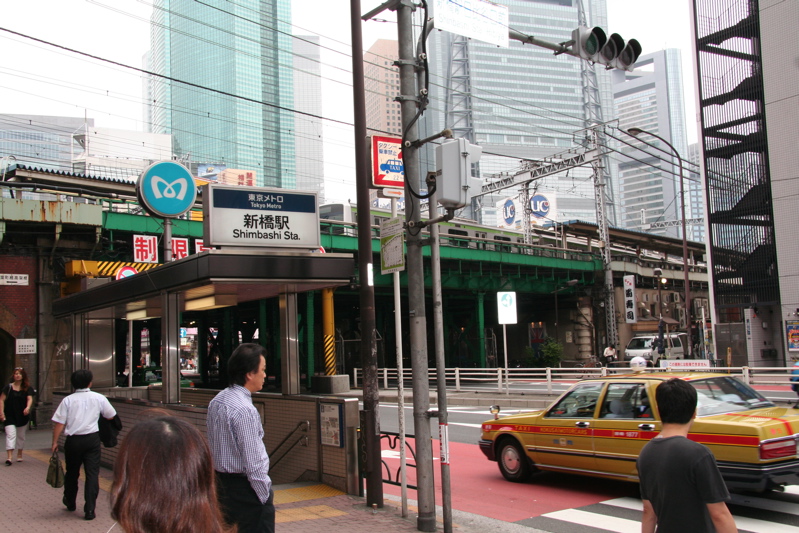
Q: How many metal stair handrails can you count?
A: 2